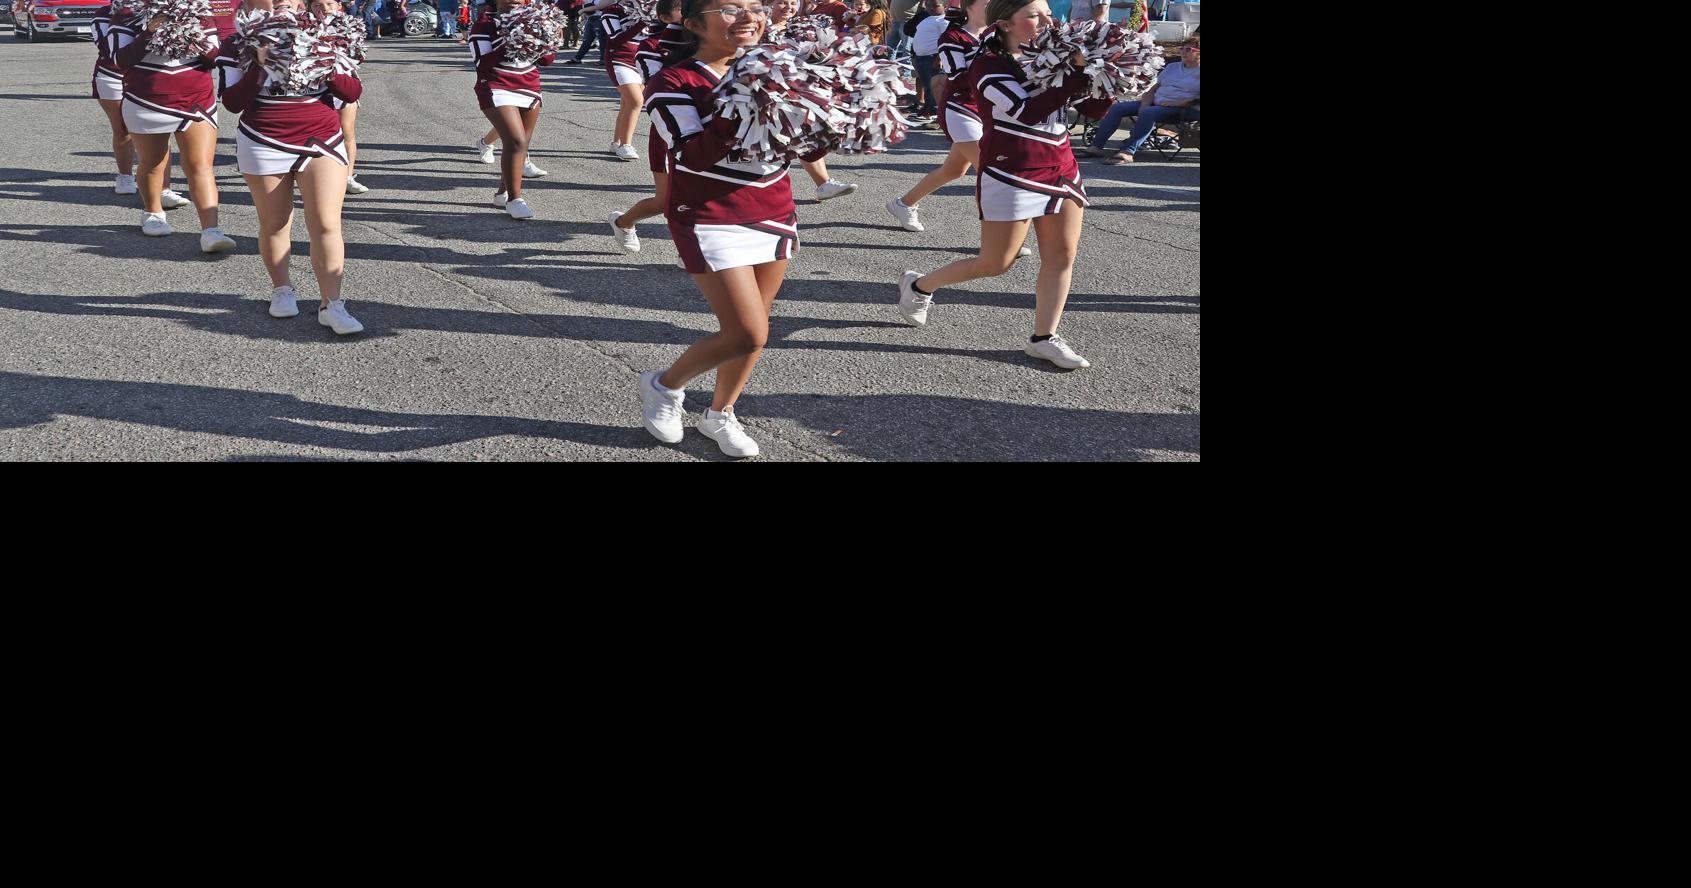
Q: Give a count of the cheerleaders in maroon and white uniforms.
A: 11